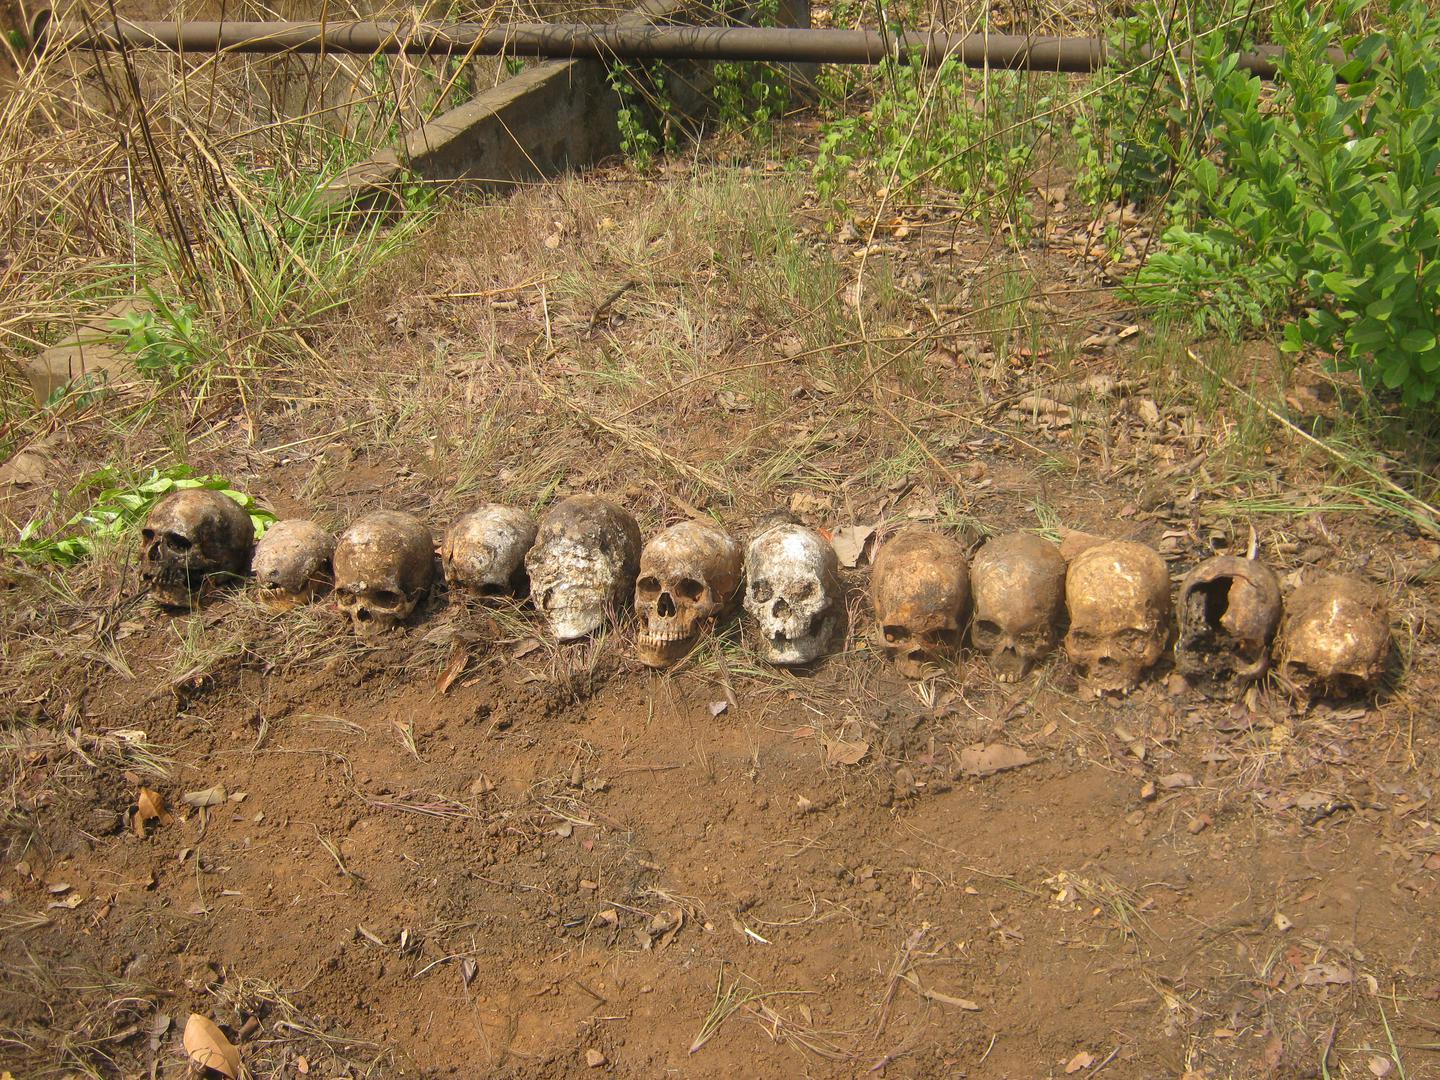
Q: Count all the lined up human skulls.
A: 12